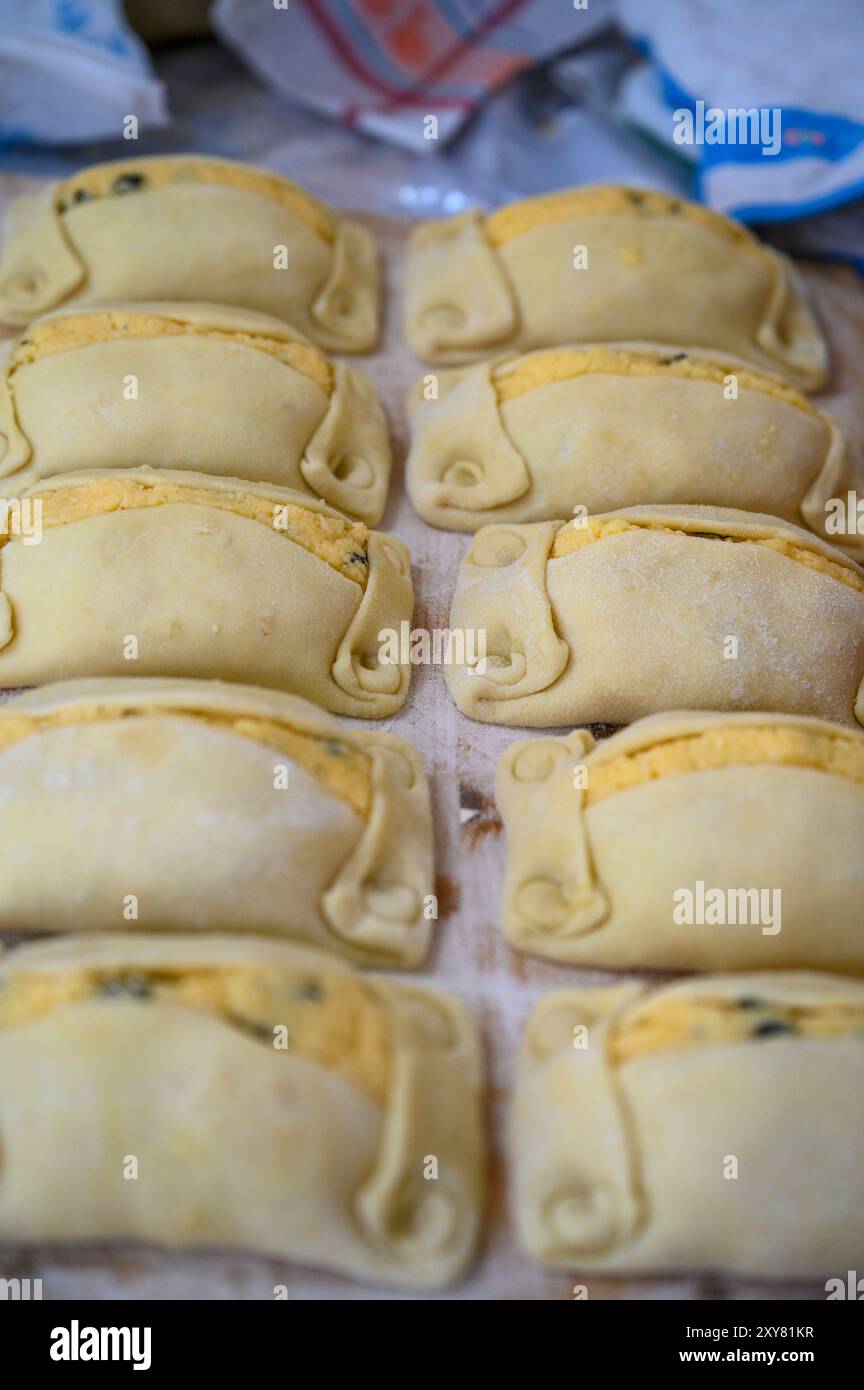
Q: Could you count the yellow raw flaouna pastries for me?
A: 10